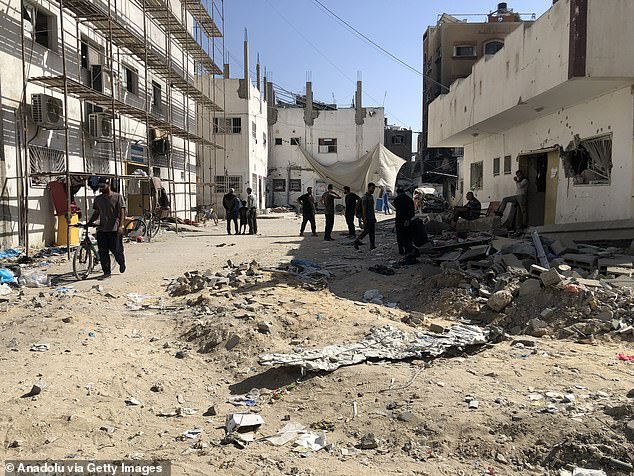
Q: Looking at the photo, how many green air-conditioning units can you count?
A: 0